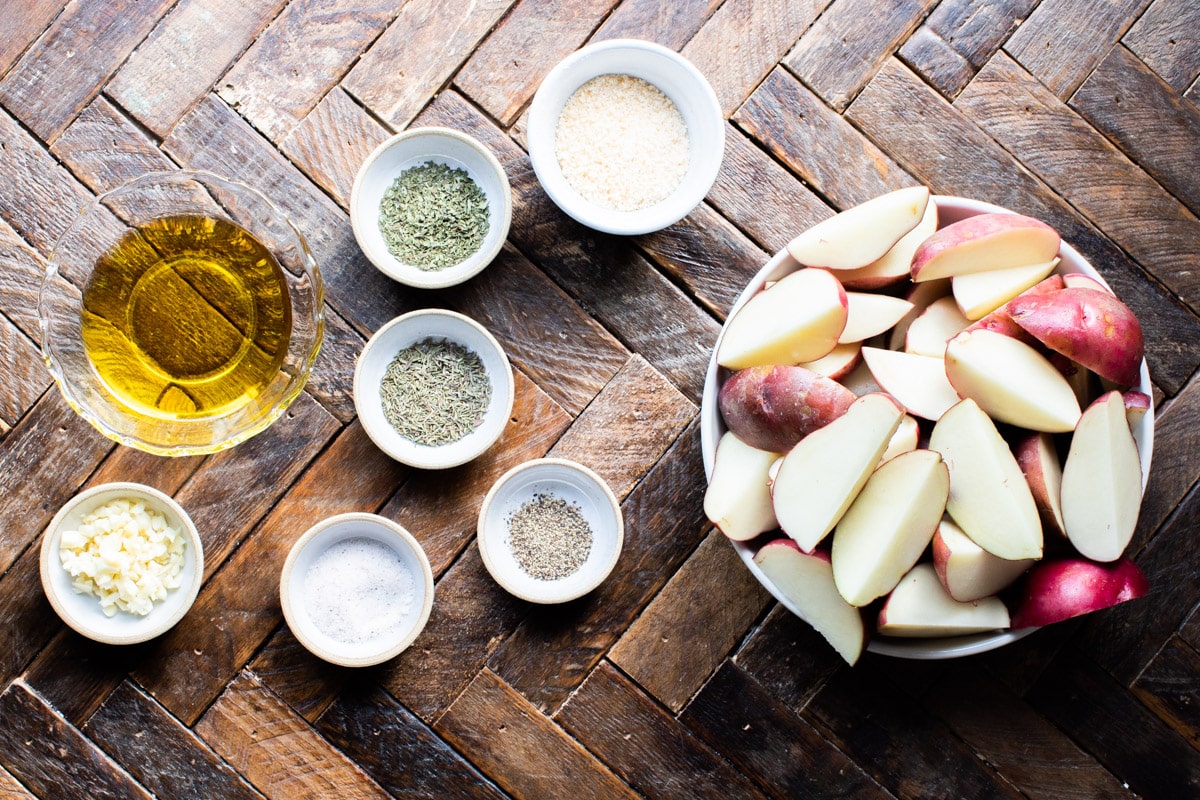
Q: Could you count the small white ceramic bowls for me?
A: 6